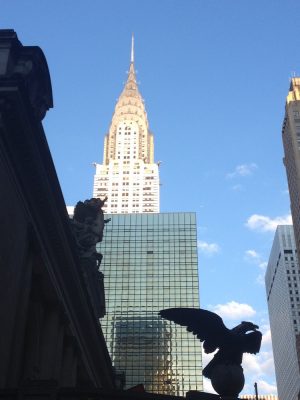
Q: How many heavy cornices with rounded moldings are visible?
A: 1